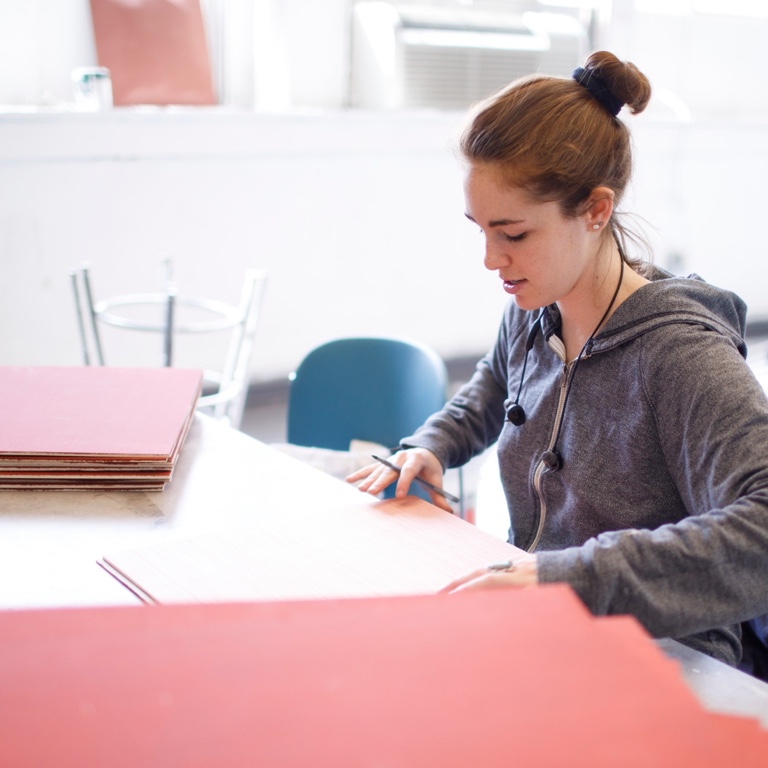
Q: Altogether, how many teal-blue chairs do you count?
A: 1